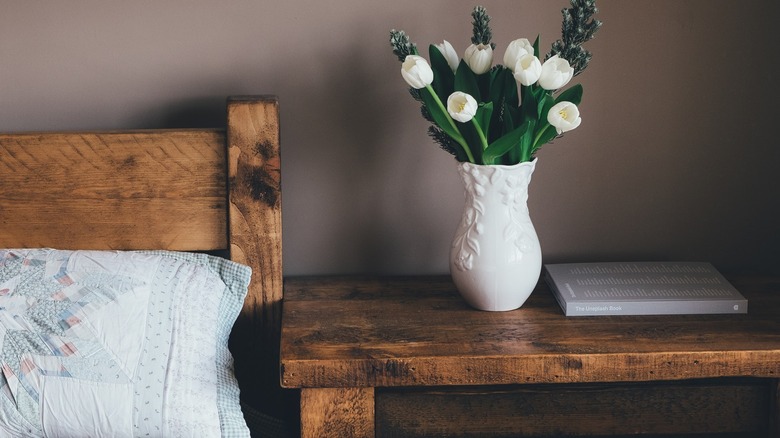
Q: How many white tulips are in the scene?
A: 8